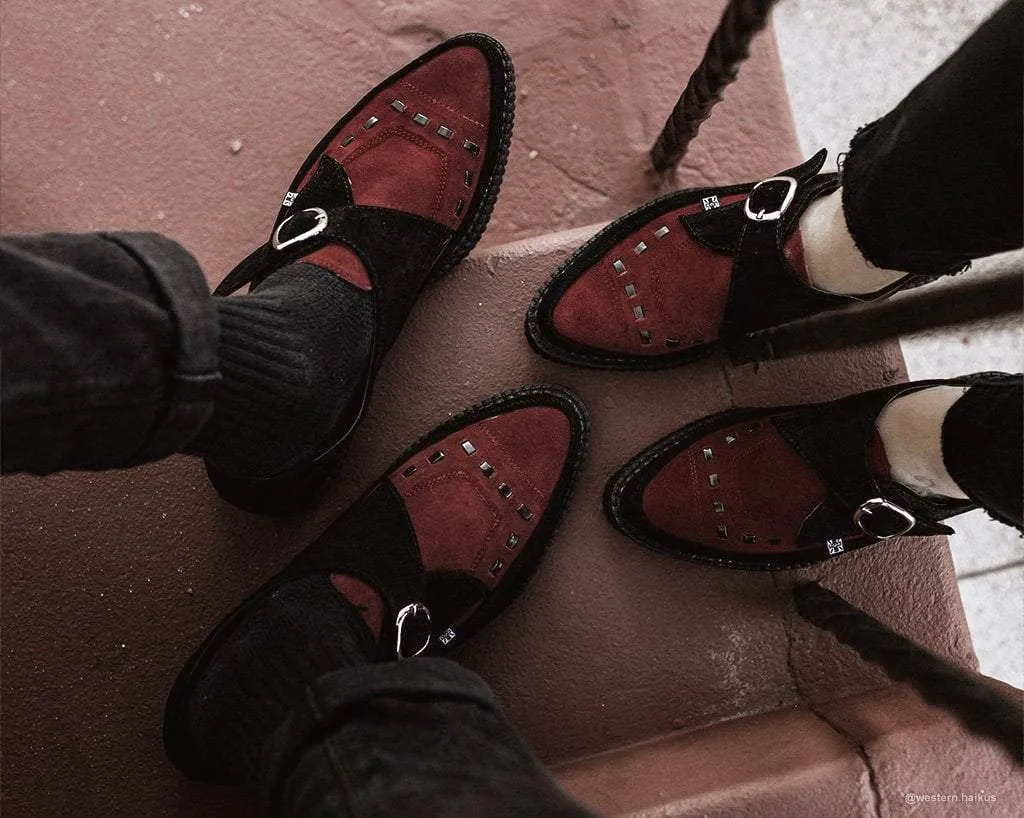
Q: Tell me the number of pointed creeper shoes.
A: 4